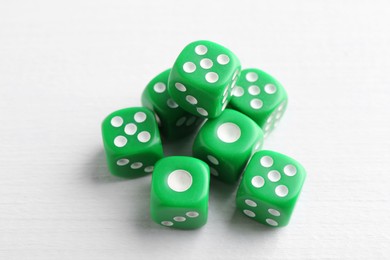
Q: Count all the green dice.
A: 7